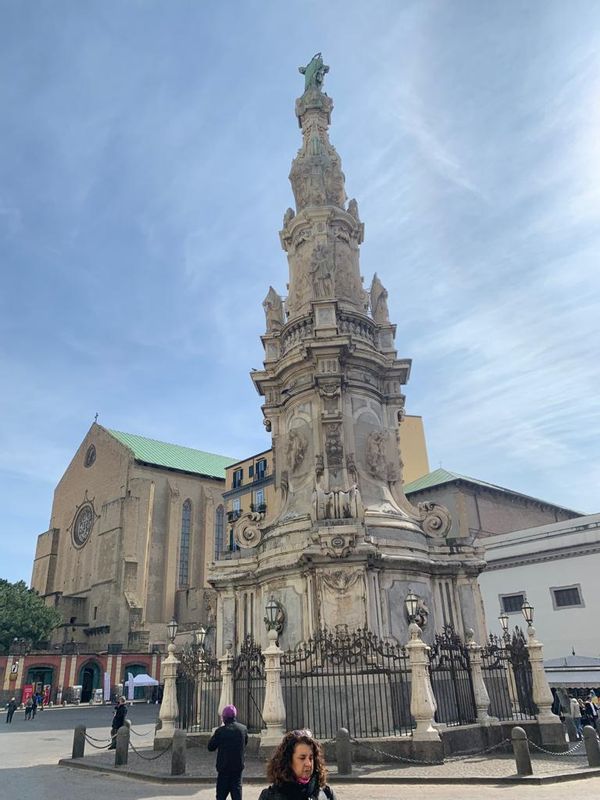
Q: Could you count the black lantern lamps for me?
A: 6